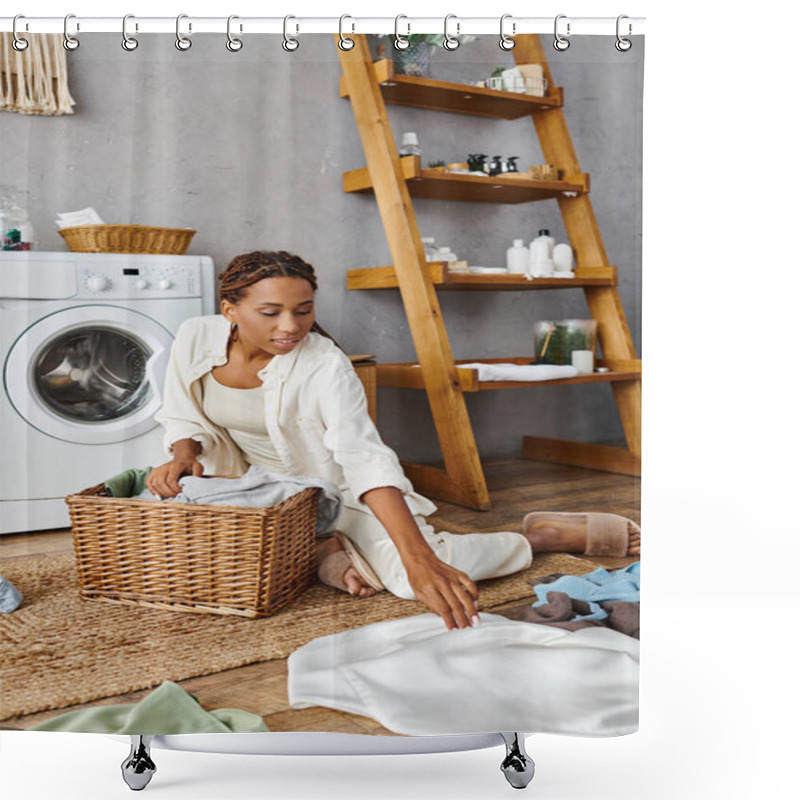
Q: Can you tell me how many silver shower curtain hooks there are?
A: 12